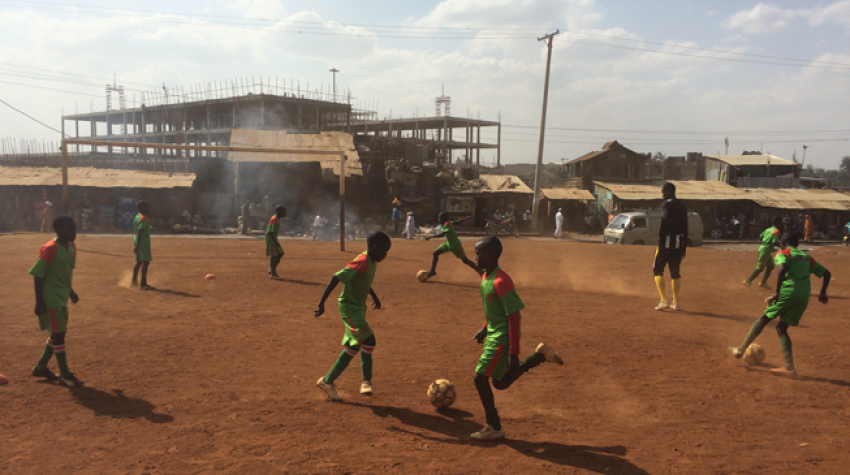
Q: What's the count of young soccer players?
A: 8